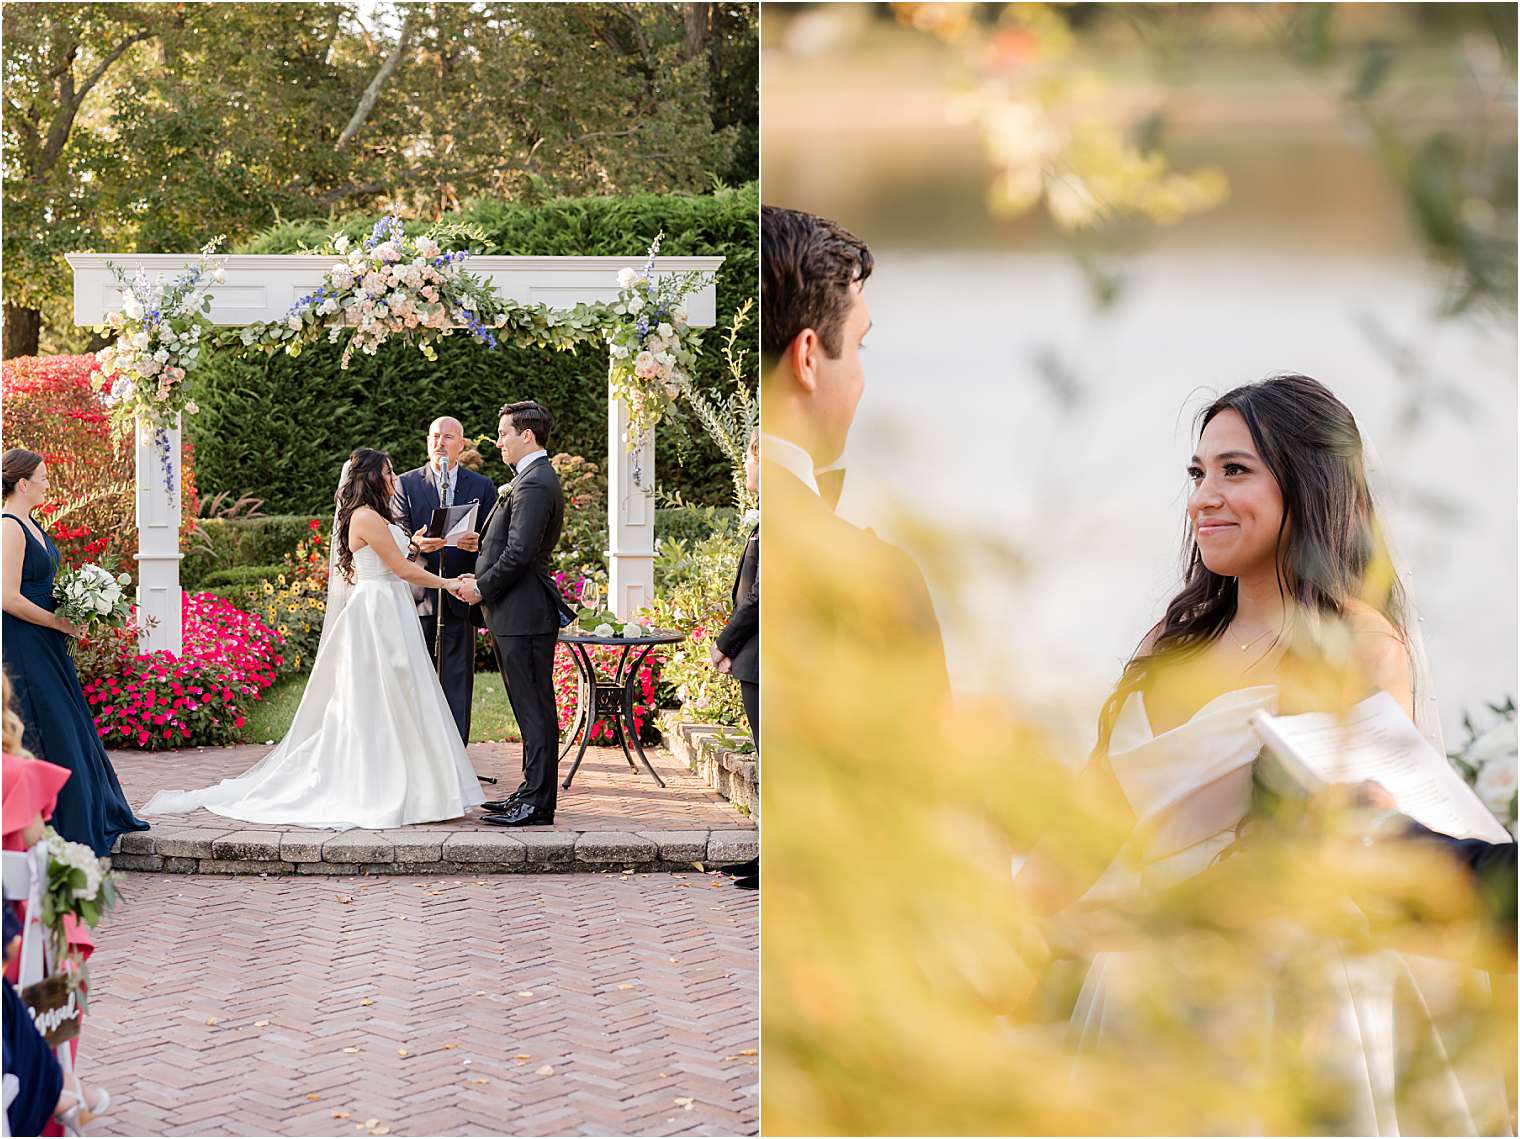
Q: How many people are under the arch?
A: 3